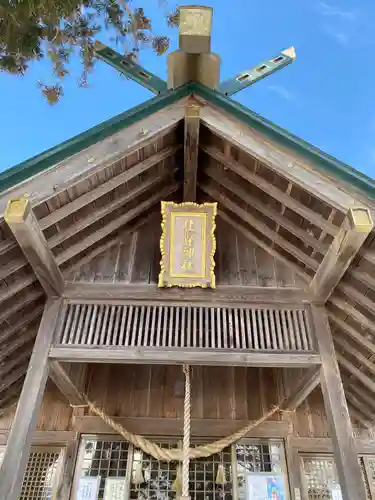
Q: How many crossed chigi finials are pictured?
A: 2